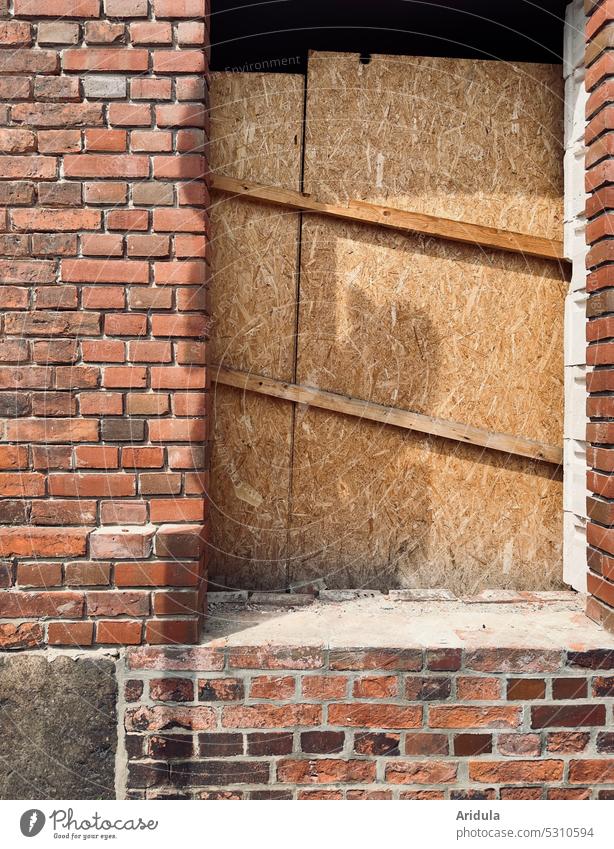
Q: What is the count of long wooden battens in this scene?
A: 2